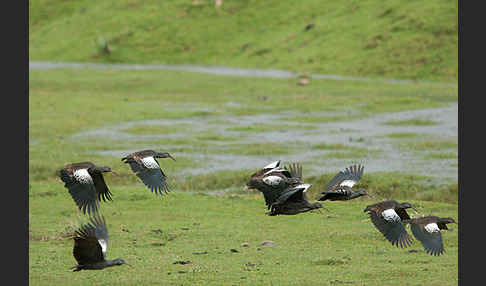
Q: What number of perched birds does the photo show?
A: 0